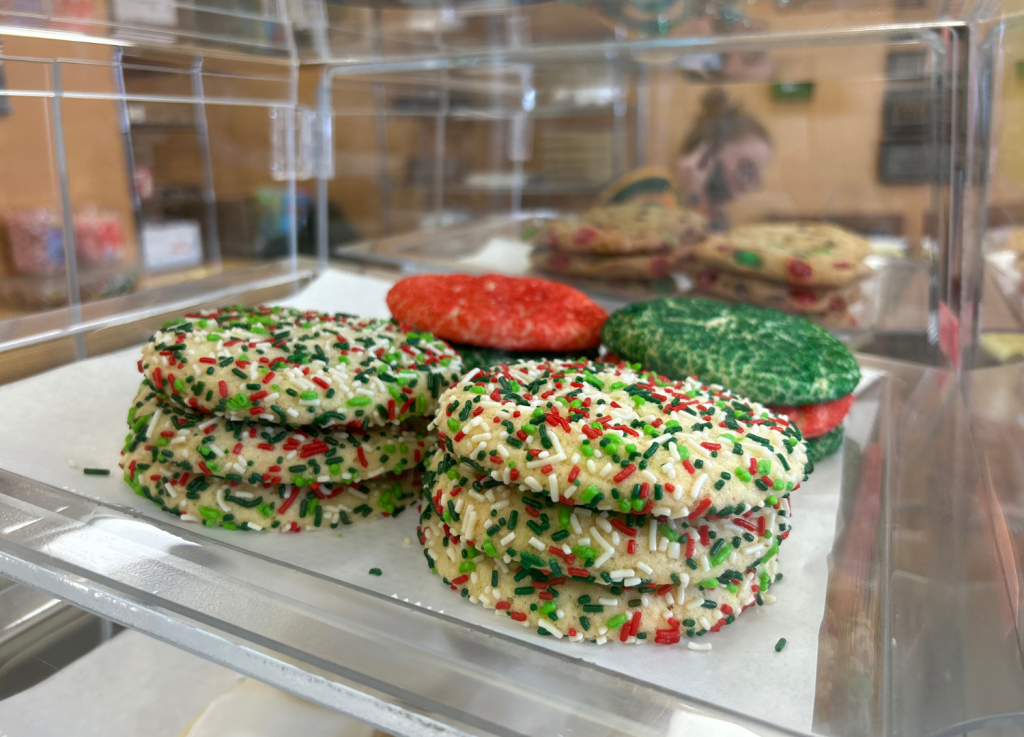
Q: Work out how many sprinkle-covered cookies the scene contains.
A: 6